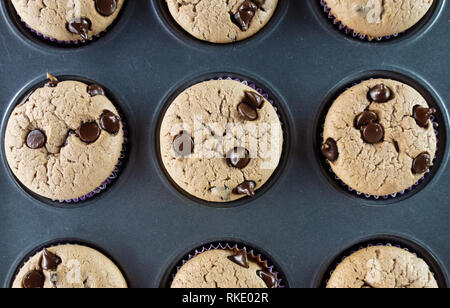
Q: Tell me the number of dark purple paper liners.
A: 8